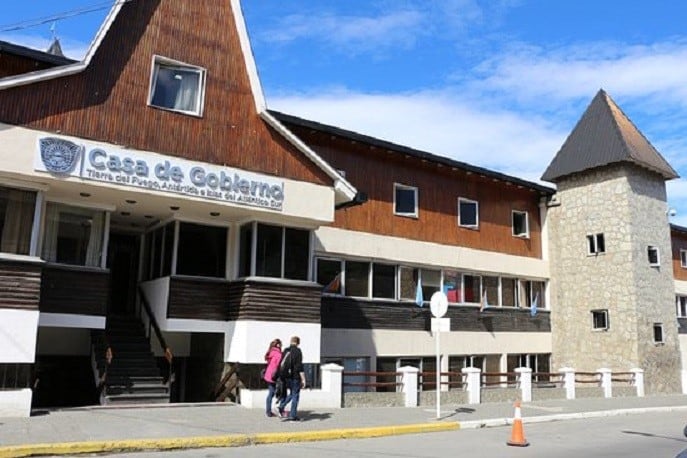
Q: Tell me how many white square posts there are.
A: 7